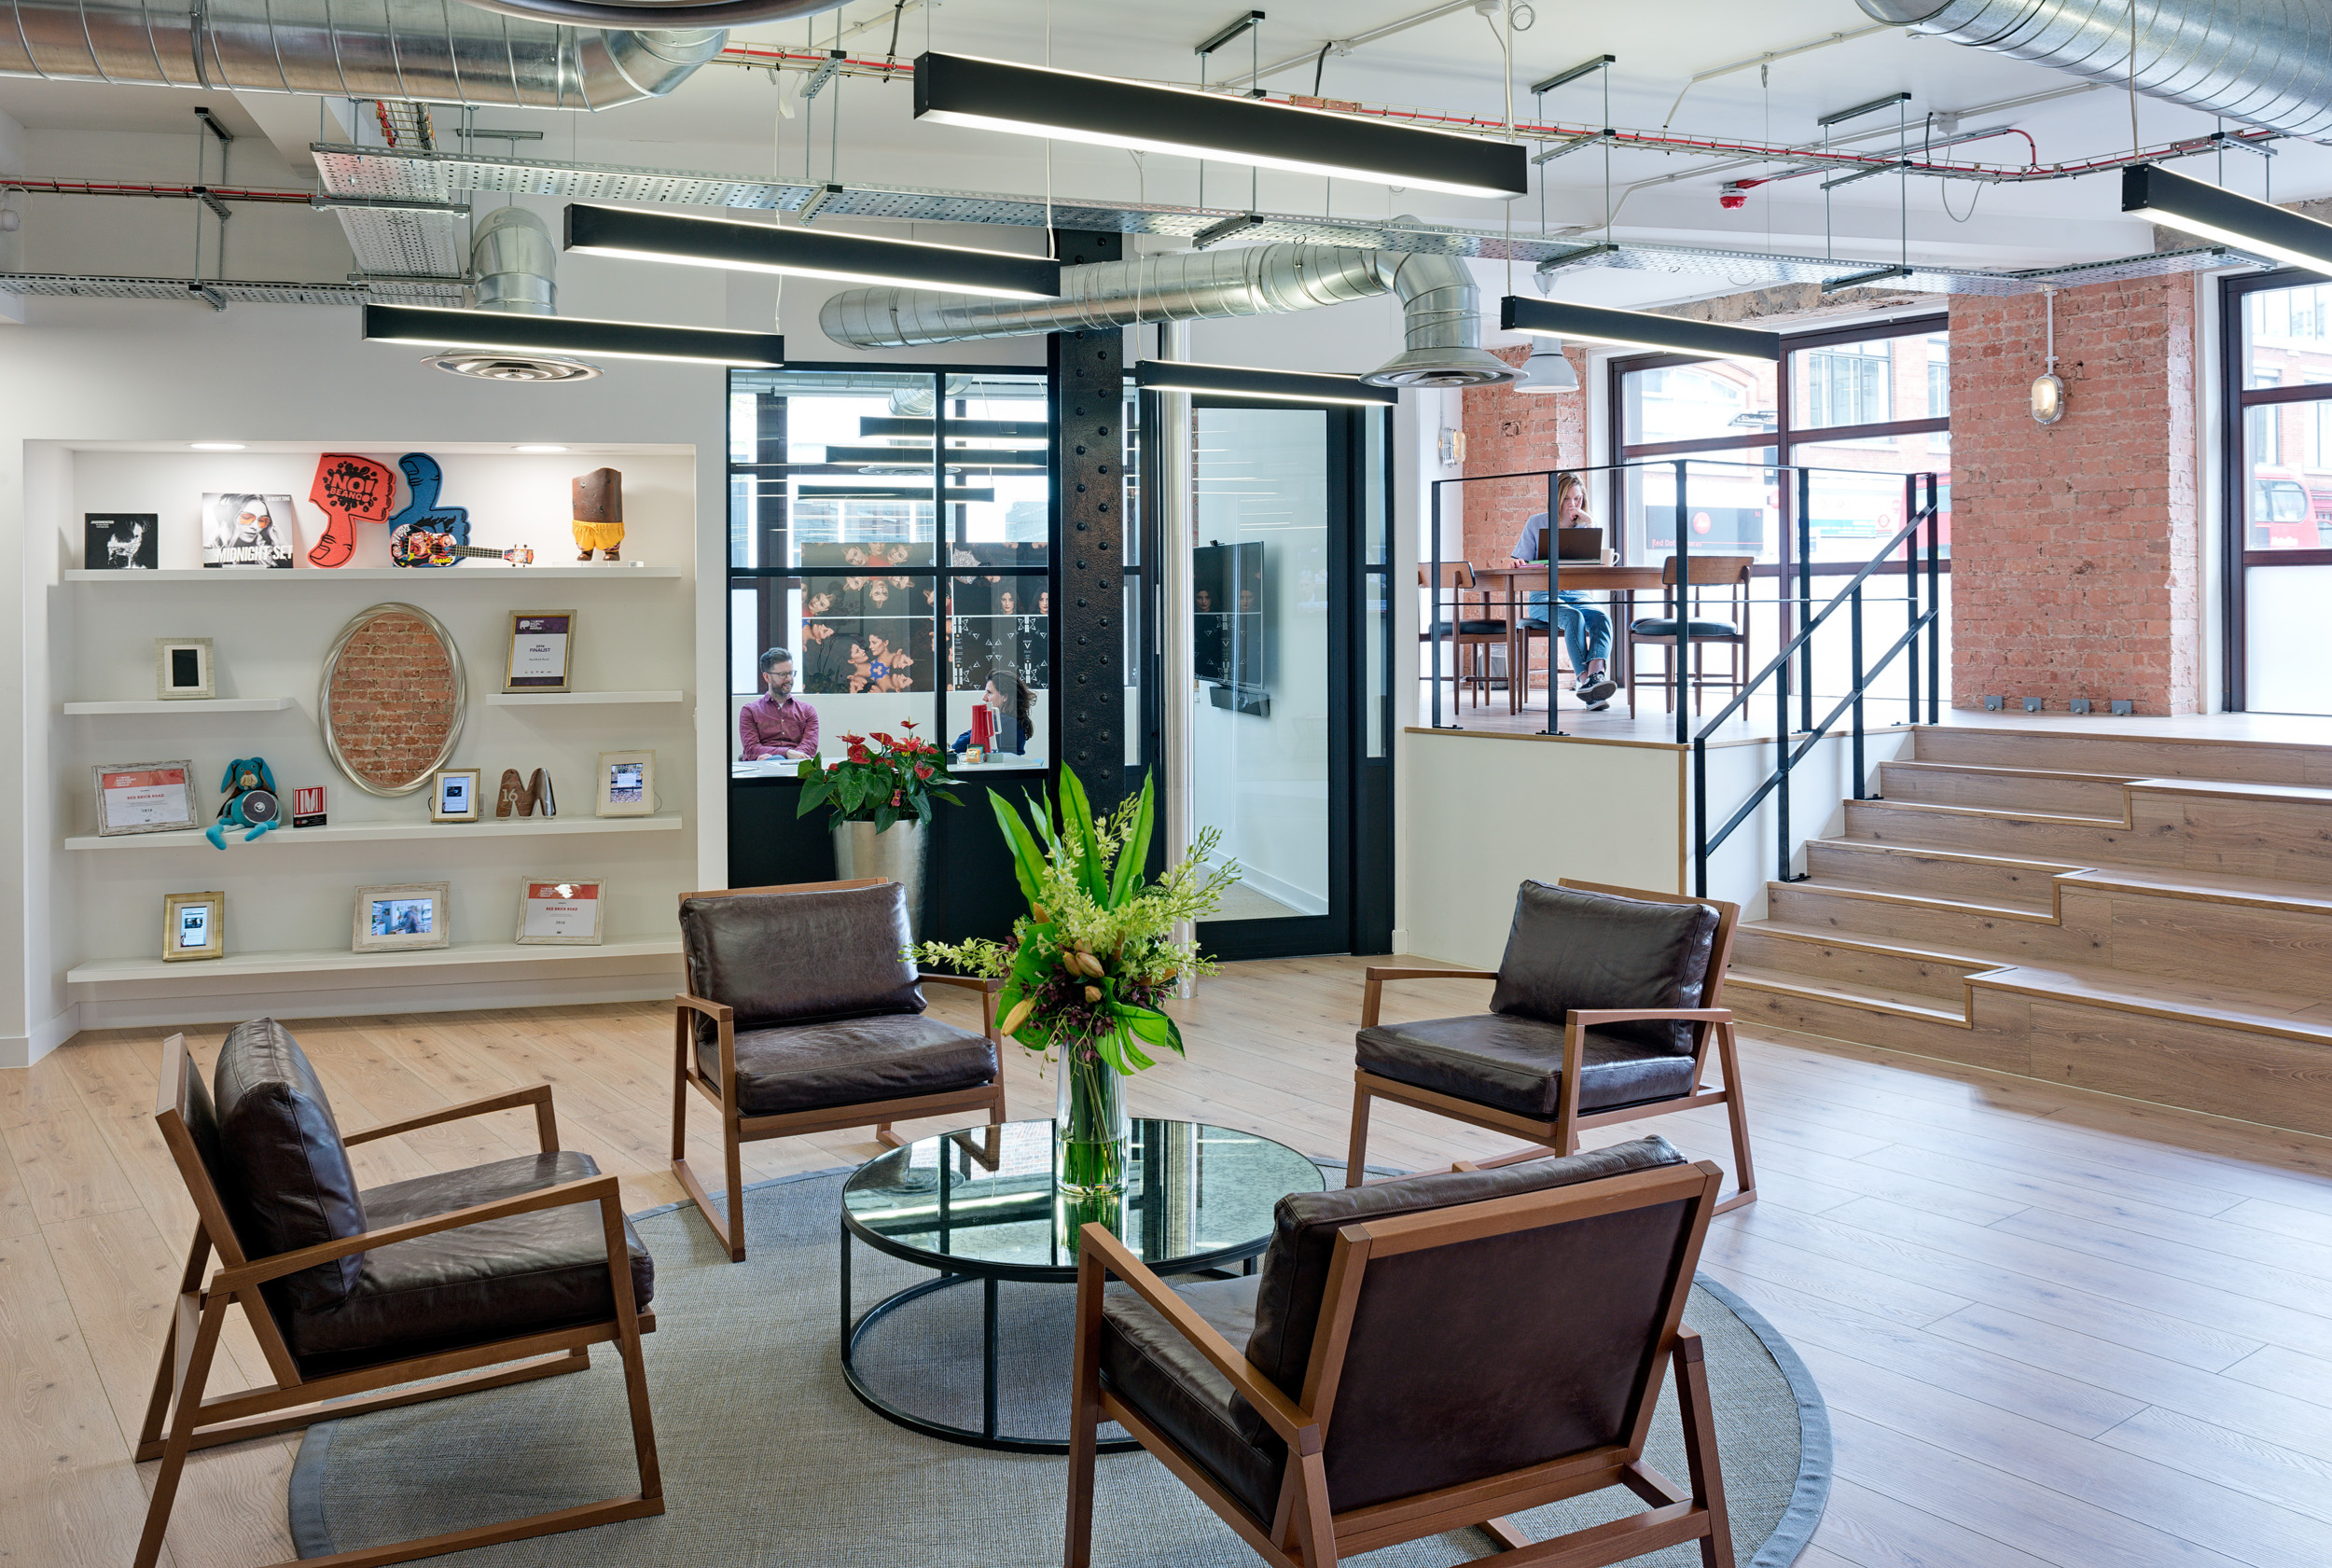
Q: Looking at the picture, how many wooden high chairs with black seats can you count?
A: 3